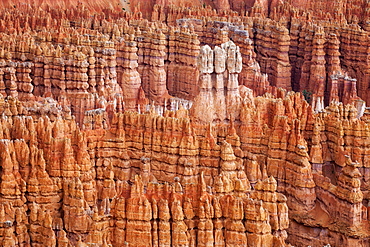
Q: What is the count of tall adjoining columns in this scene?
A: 3